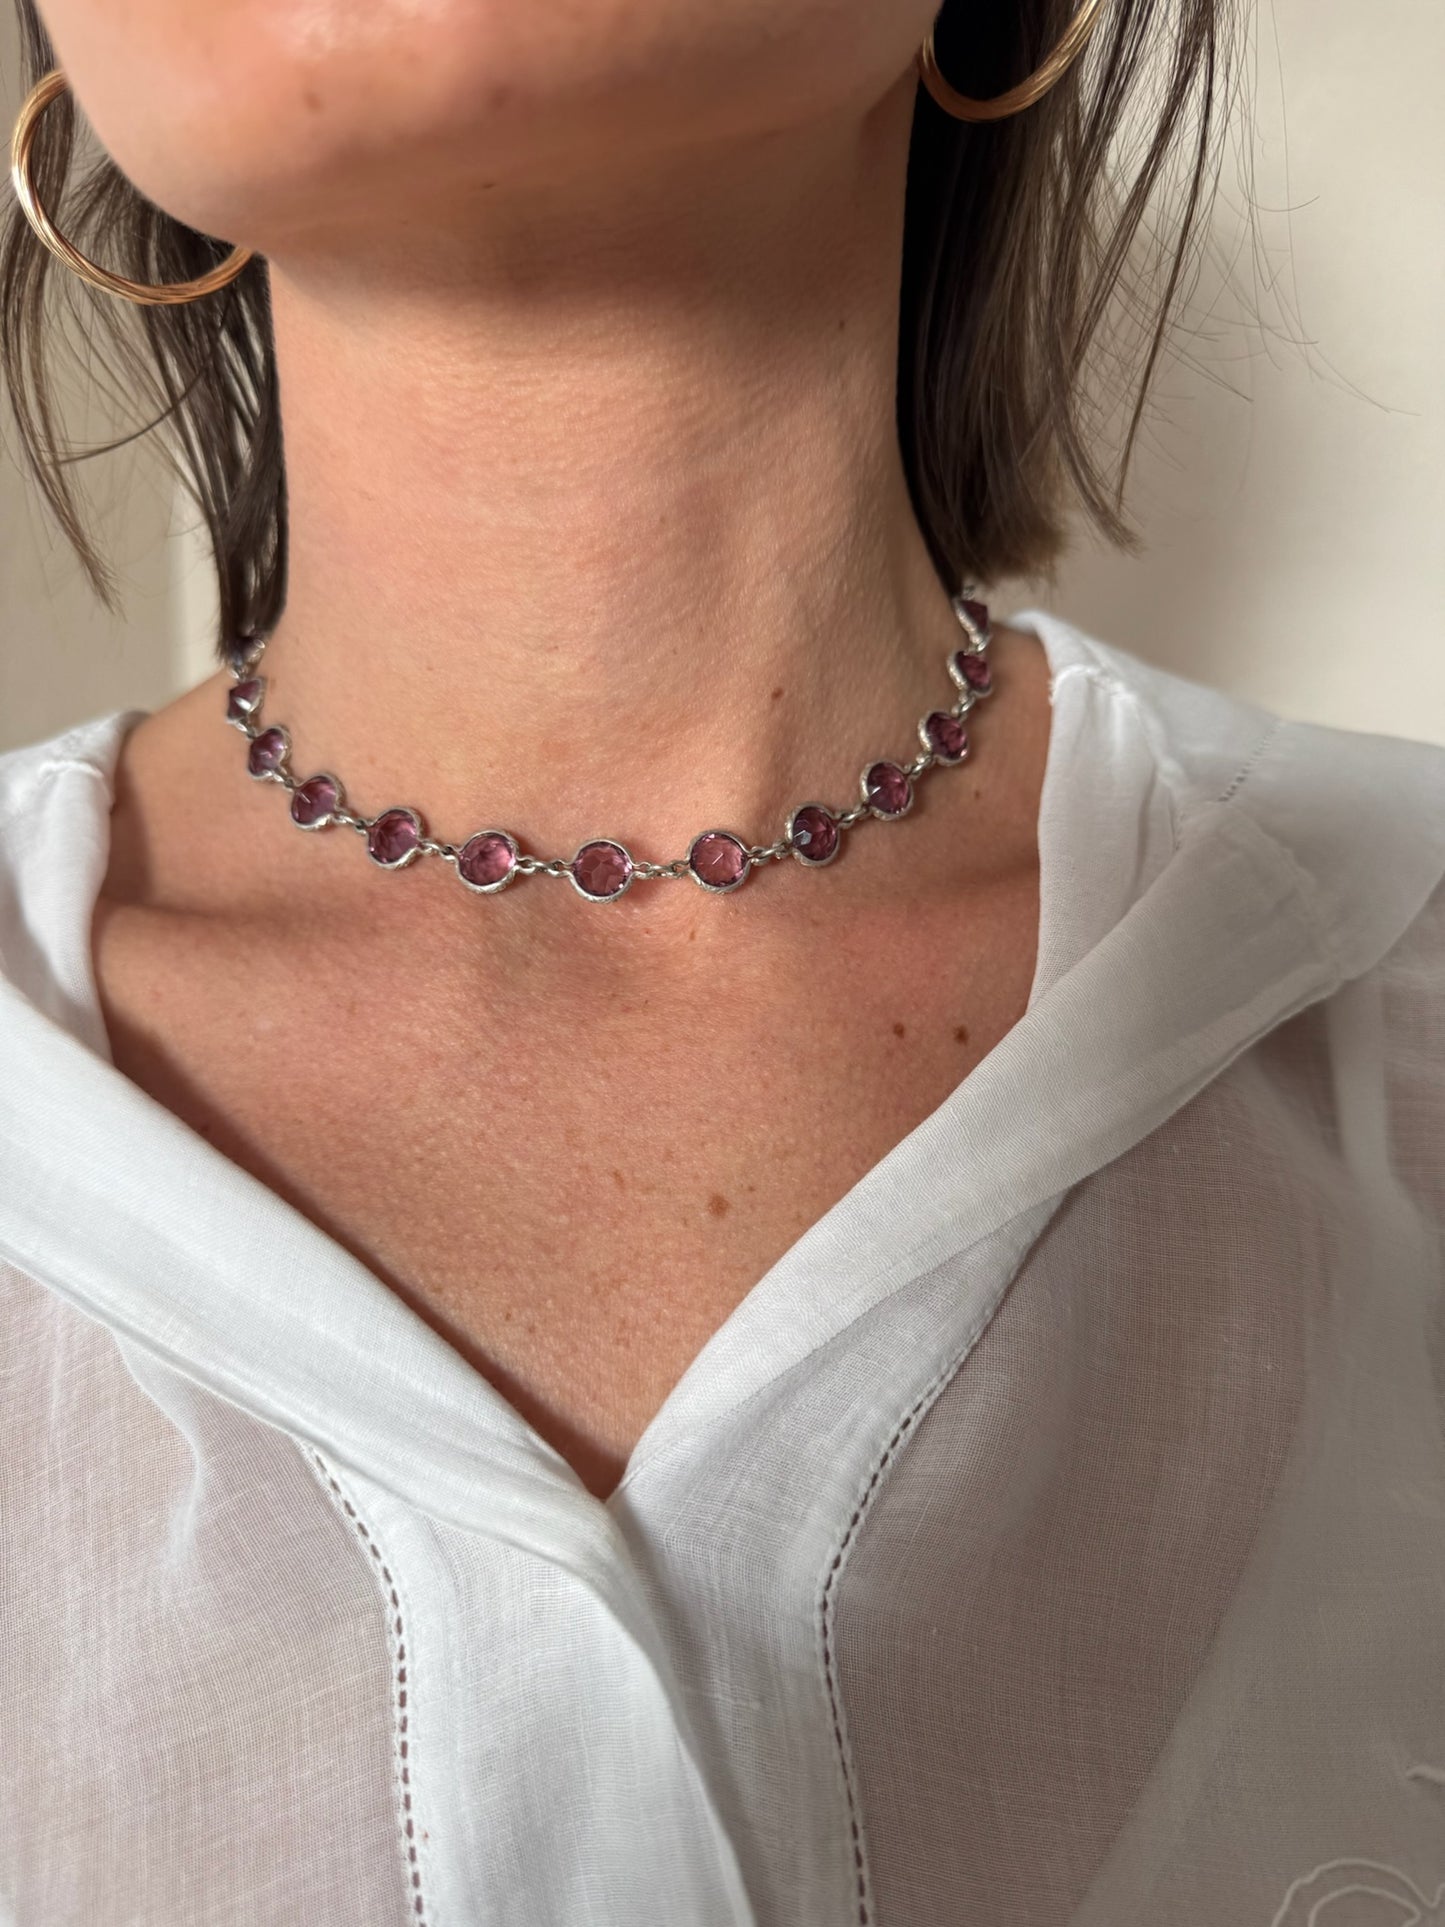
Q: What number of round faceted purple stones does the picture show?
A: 13